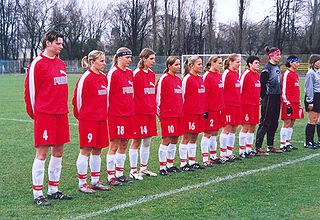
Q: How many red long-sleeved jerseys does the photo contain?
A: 10